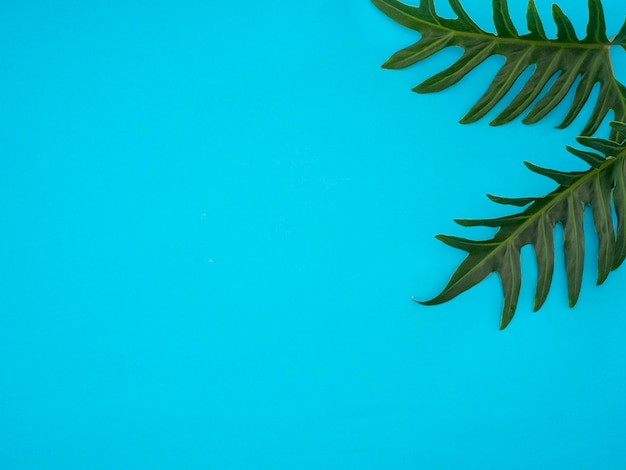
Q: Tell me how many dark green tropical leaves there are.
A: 2